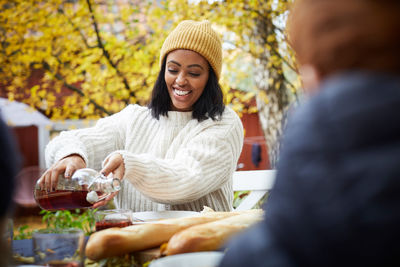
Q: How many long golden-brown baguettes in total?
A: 2